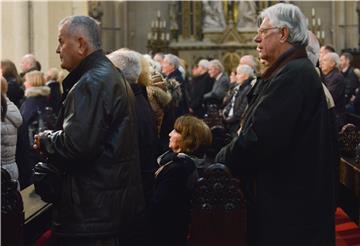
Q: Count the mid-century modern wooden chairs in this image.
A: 0